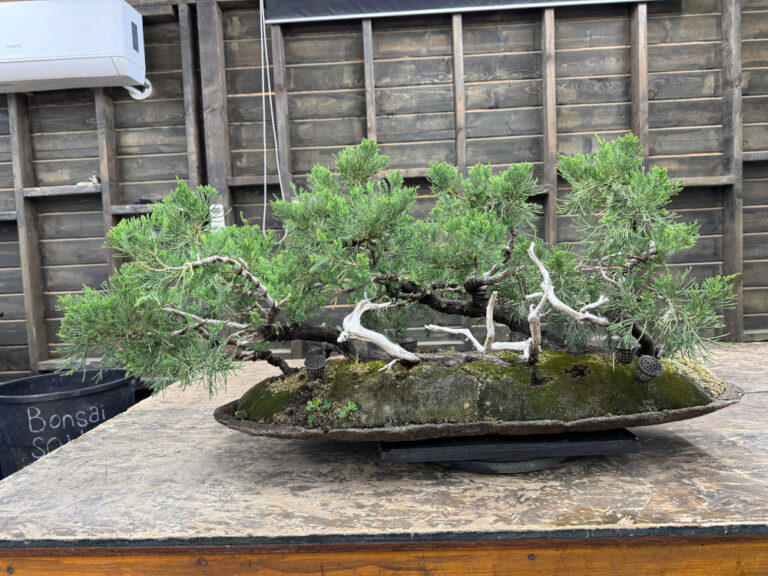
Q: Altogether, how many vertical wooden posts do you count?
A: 10